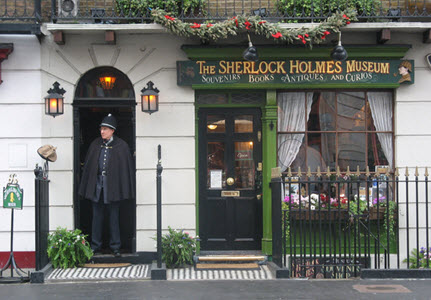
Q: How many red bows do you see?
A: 10